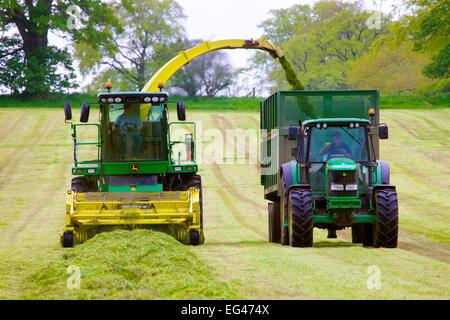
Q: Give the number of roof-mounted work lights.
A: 10